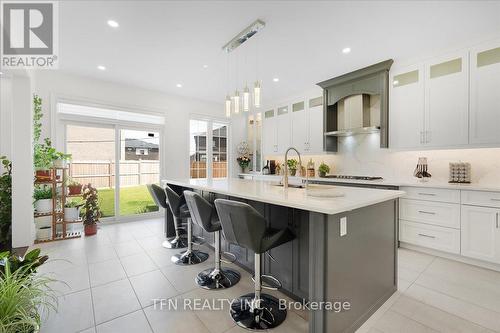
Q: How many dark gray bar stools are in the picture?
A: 4